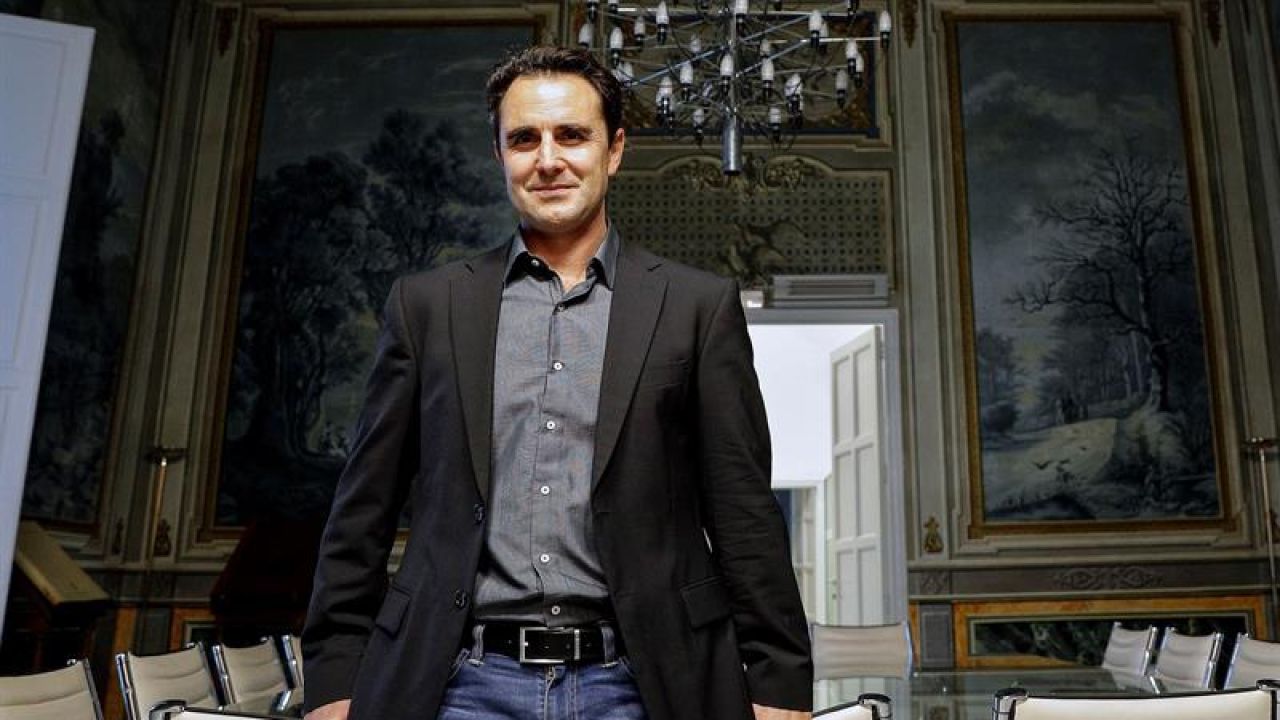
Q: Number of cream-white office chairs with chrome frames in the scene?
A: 11